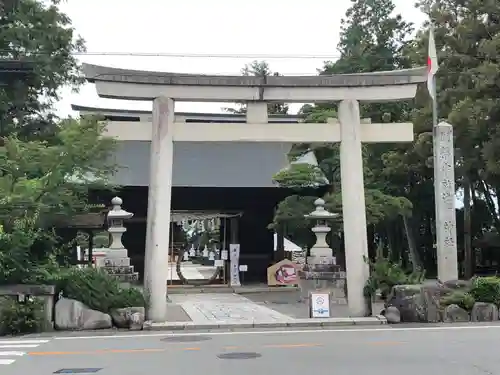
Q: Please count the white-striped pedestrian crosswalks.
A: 1